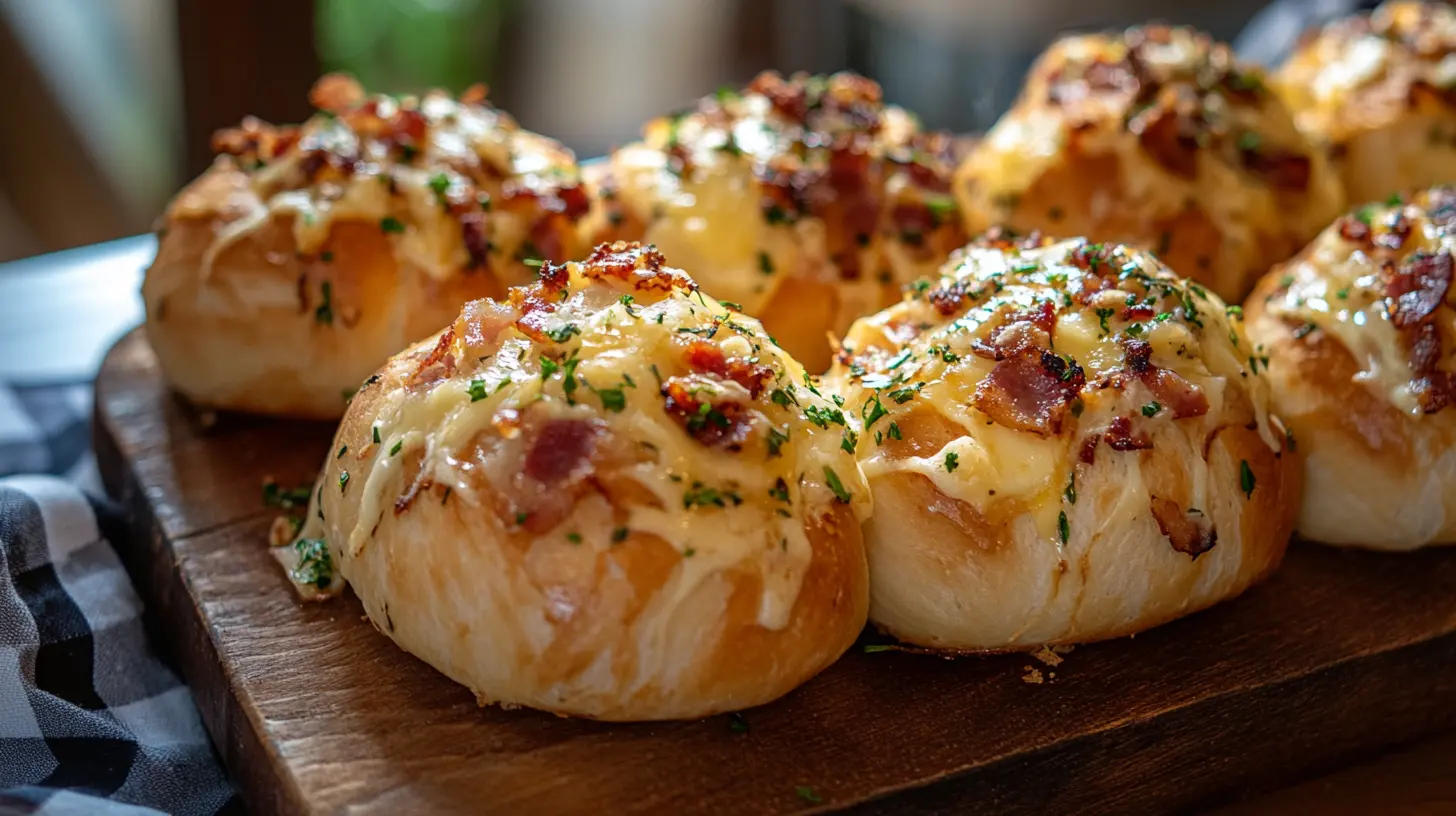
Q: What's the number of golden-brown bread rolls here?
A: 7